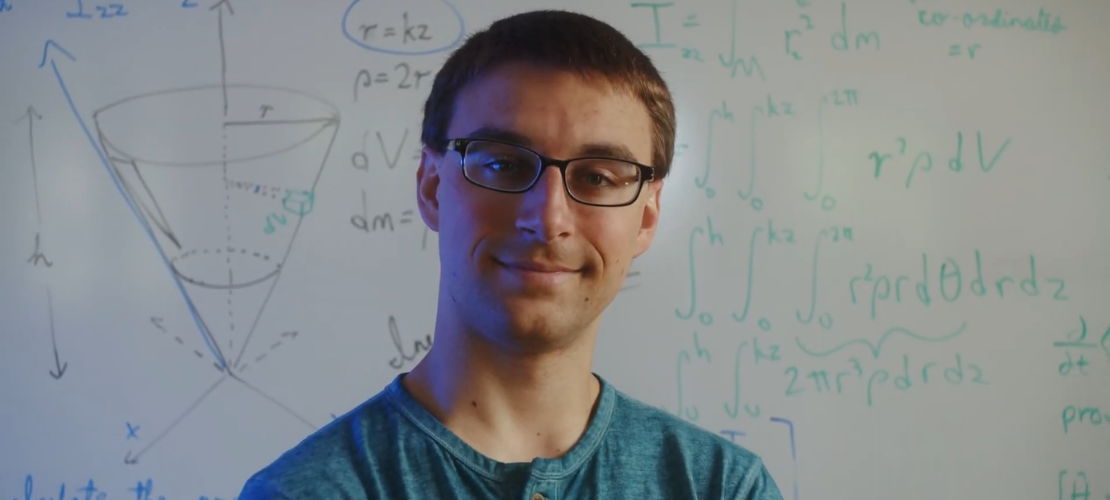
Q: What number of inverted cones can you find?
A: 1